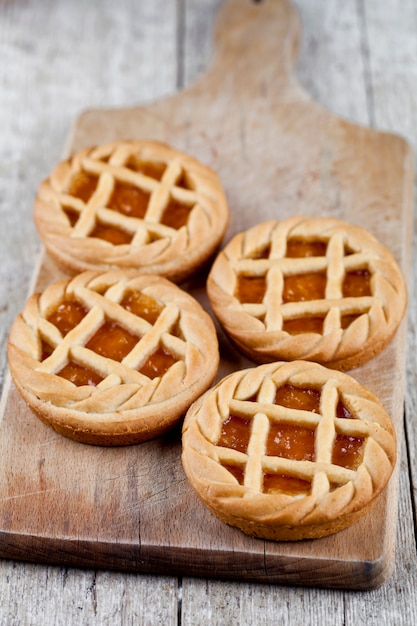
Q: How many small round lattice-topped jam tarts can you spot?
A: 4